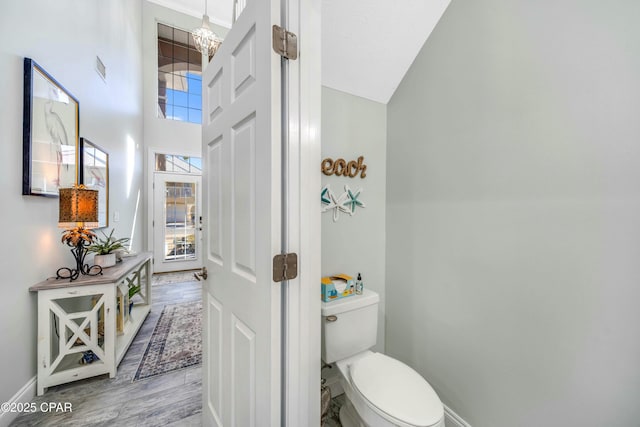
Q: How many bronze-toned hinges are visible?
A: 2